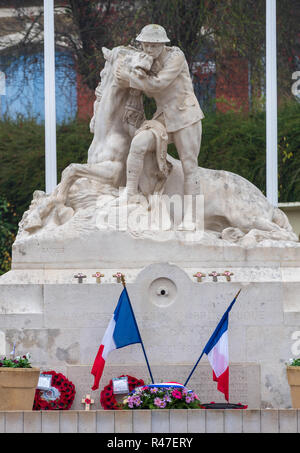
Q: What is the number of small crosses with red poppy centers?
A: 7